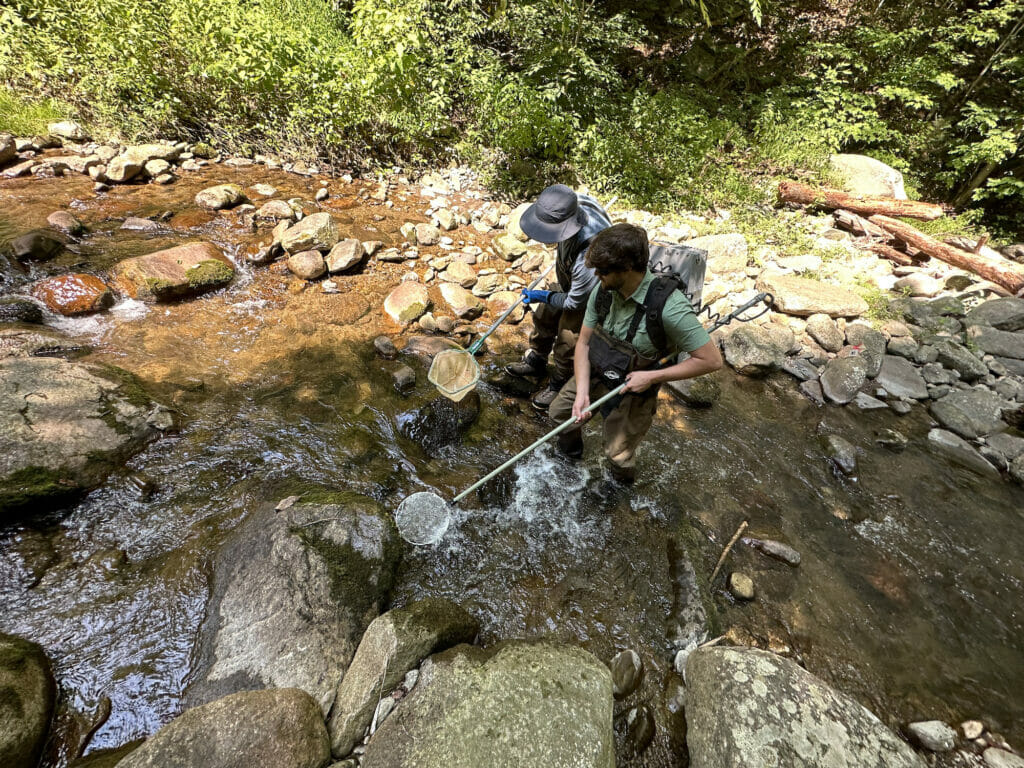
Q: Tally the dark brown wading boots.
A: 2